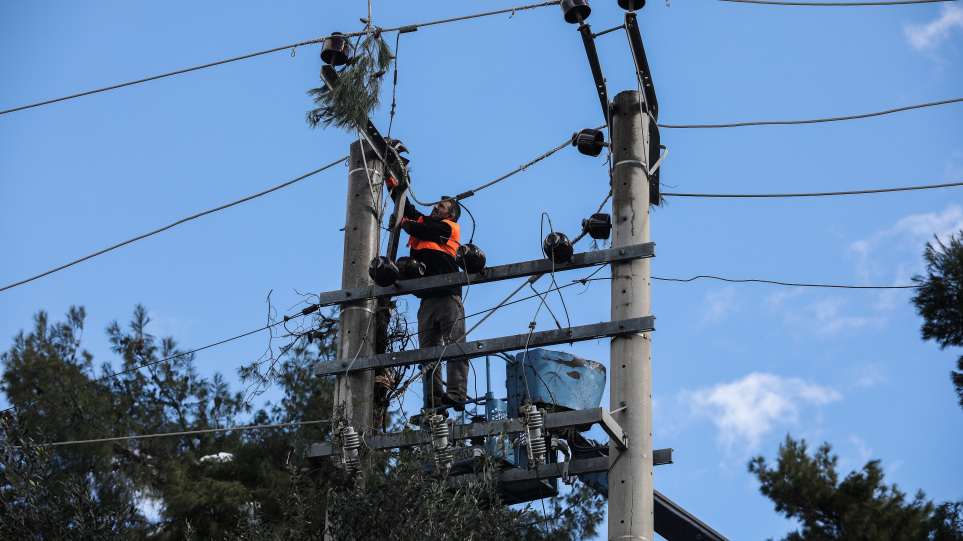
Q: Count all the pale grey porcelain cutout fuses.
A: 3